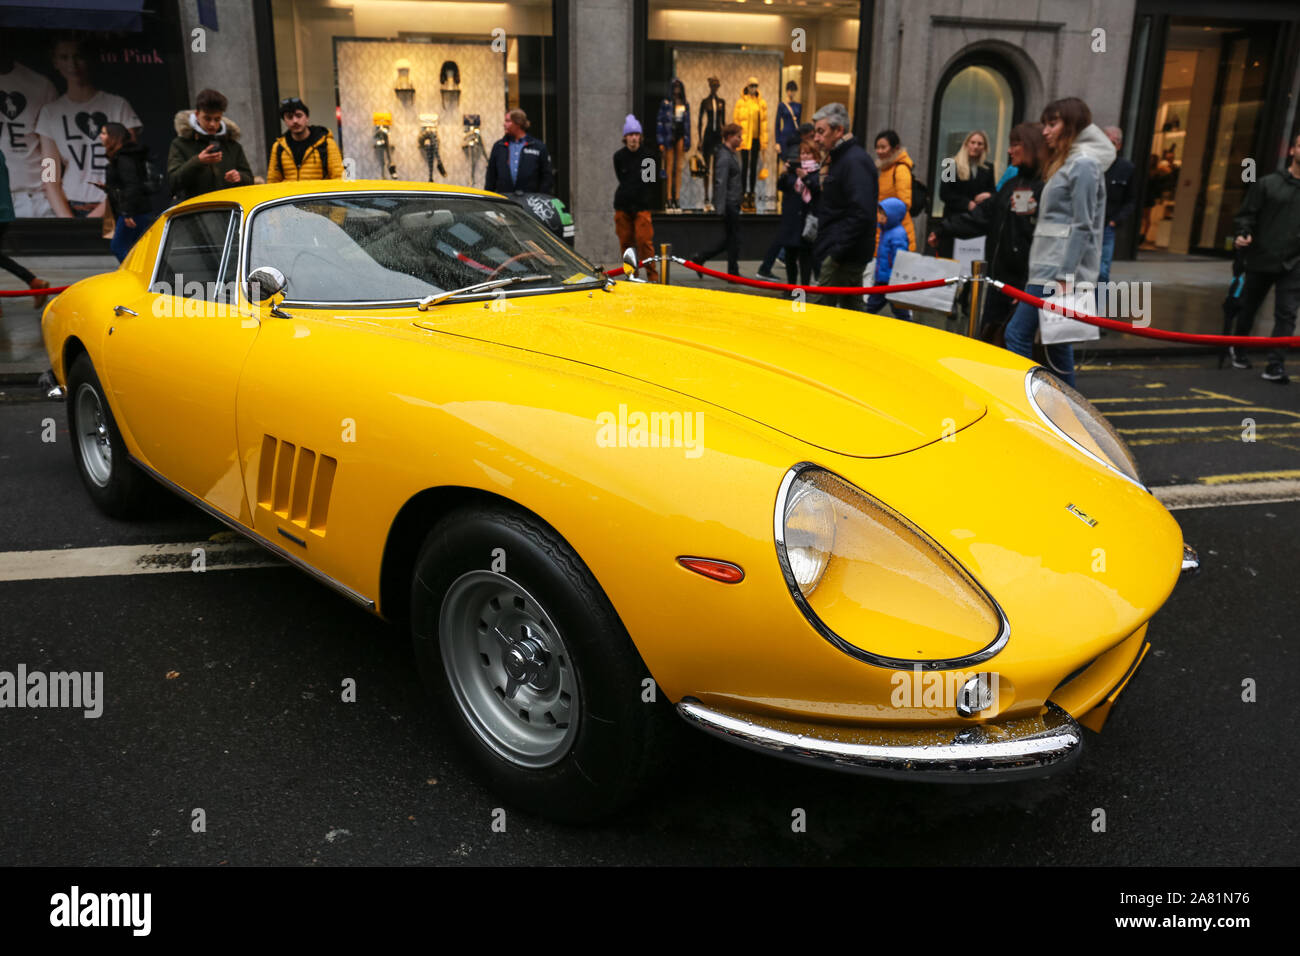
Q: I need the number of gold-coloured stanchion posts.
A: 2